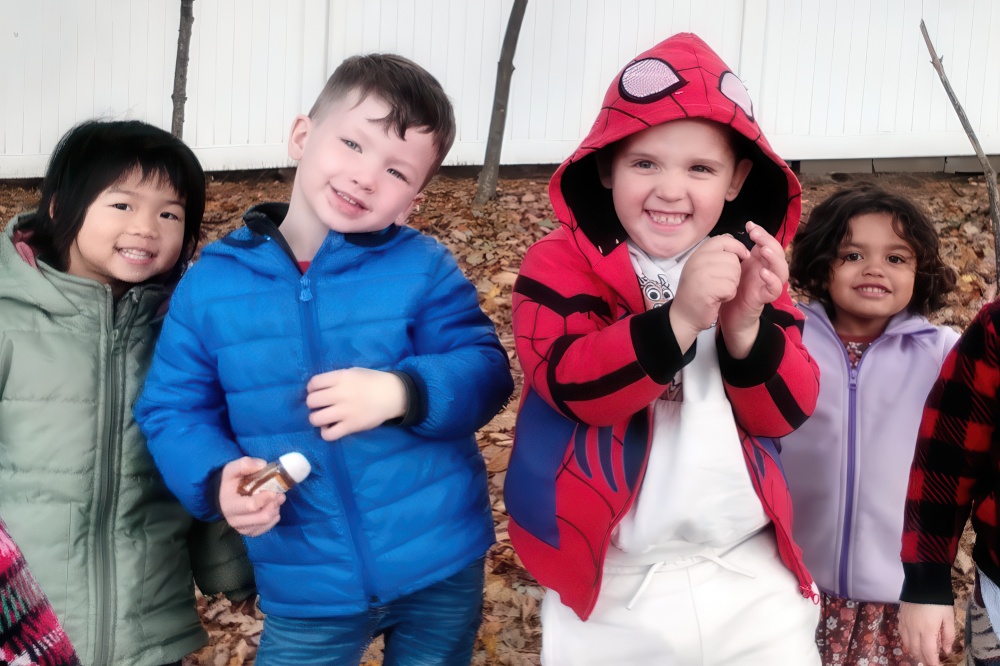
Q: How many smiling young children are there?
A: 4